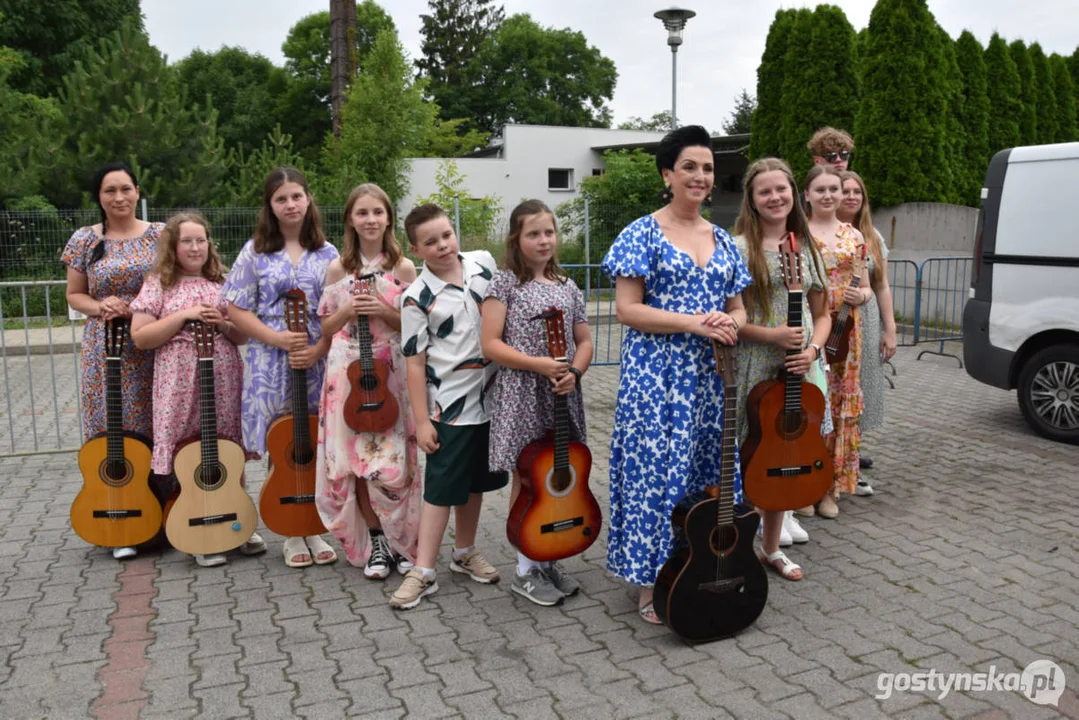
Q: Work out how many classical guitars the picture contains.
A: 5